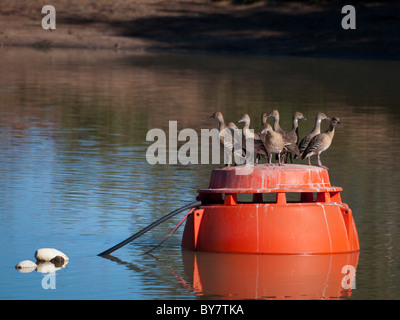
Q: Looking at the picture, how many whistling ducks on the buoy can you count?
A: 9